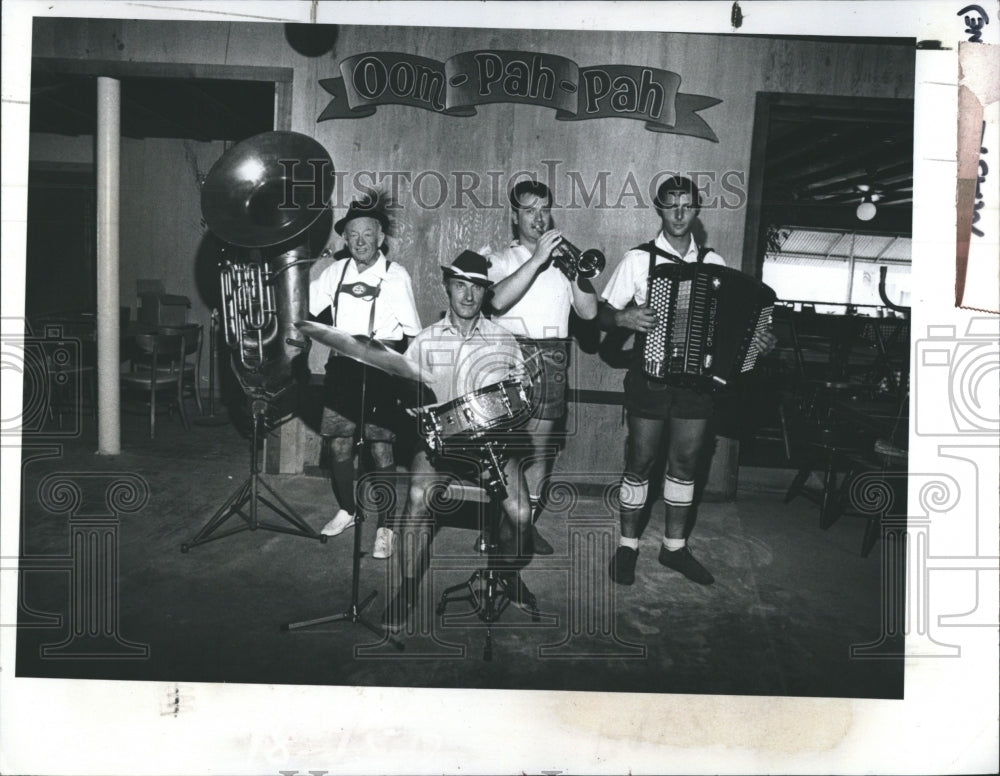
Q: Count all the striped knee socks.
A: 2